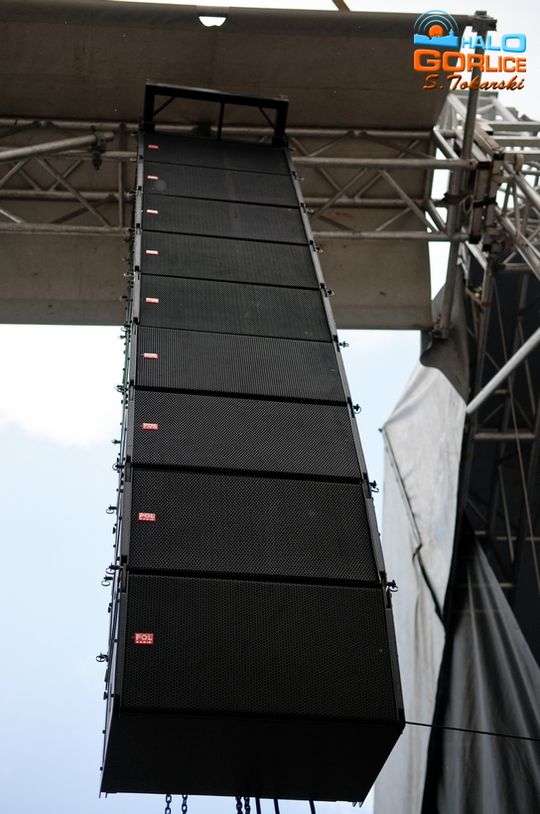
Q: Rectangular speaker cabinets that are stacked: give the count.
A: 9